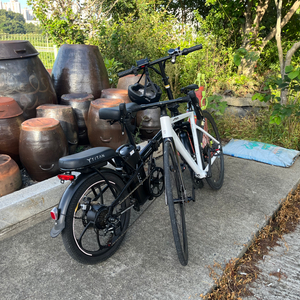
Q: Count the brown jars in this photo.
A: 11